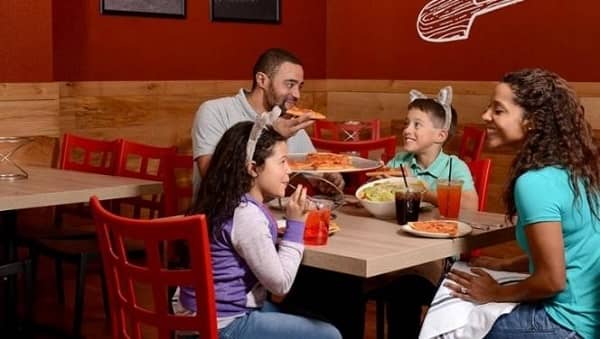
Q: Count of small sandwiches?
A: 0